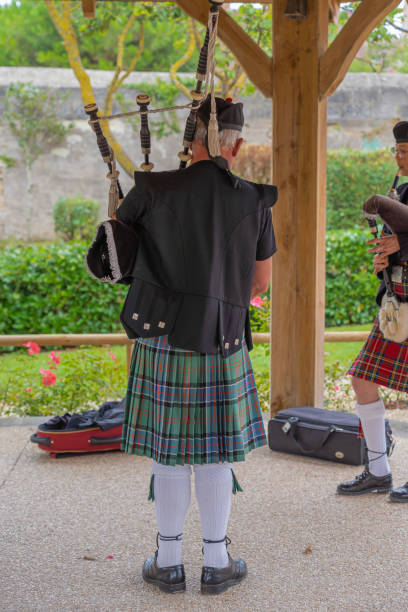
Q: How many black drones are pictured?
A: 3